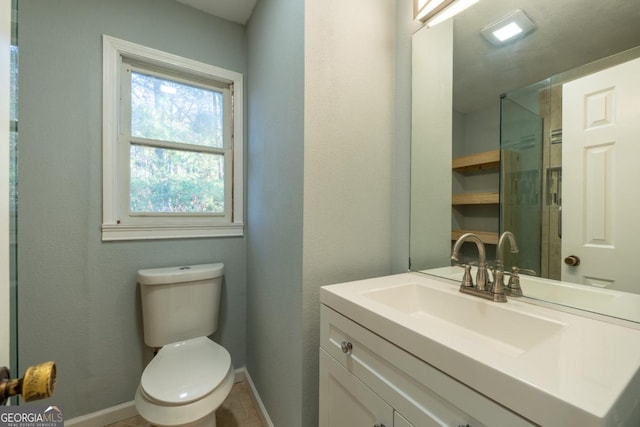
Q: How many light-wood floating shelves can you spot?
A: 3